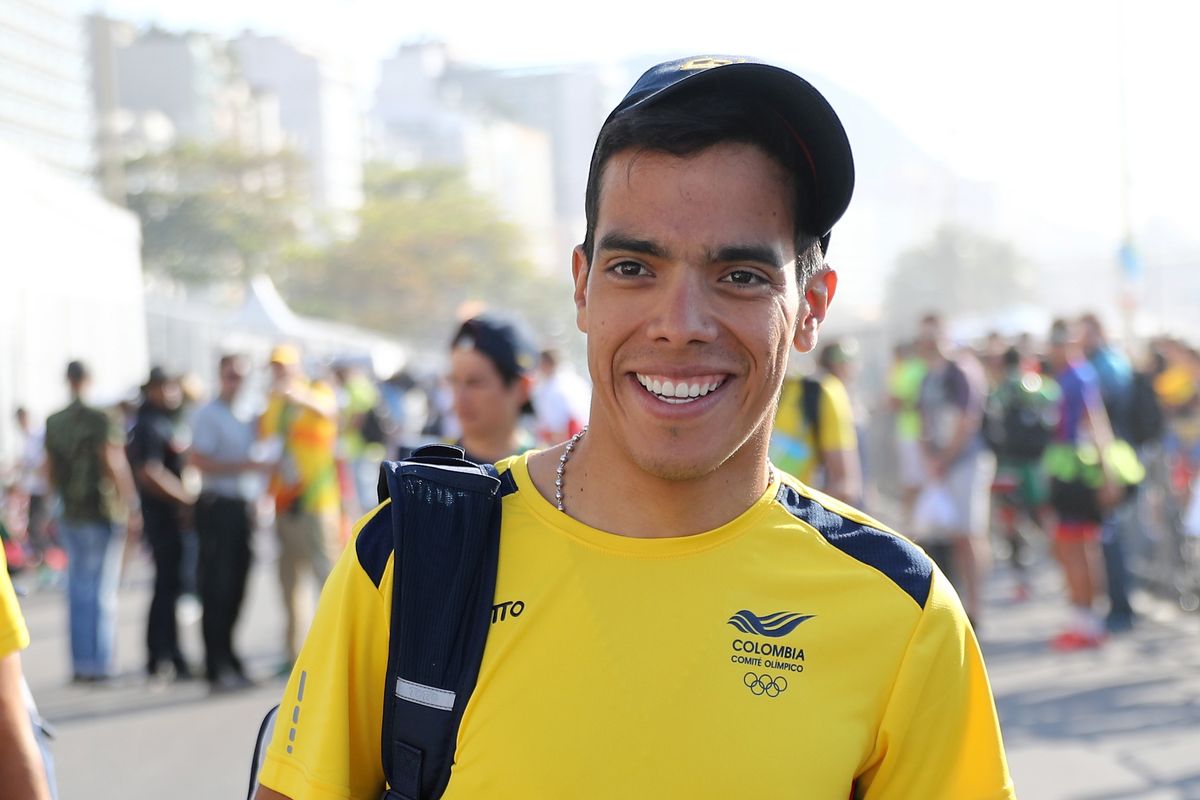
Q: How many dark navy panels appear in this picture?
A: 2